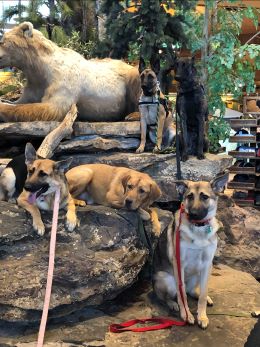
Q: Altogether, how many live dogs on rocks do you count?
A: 5